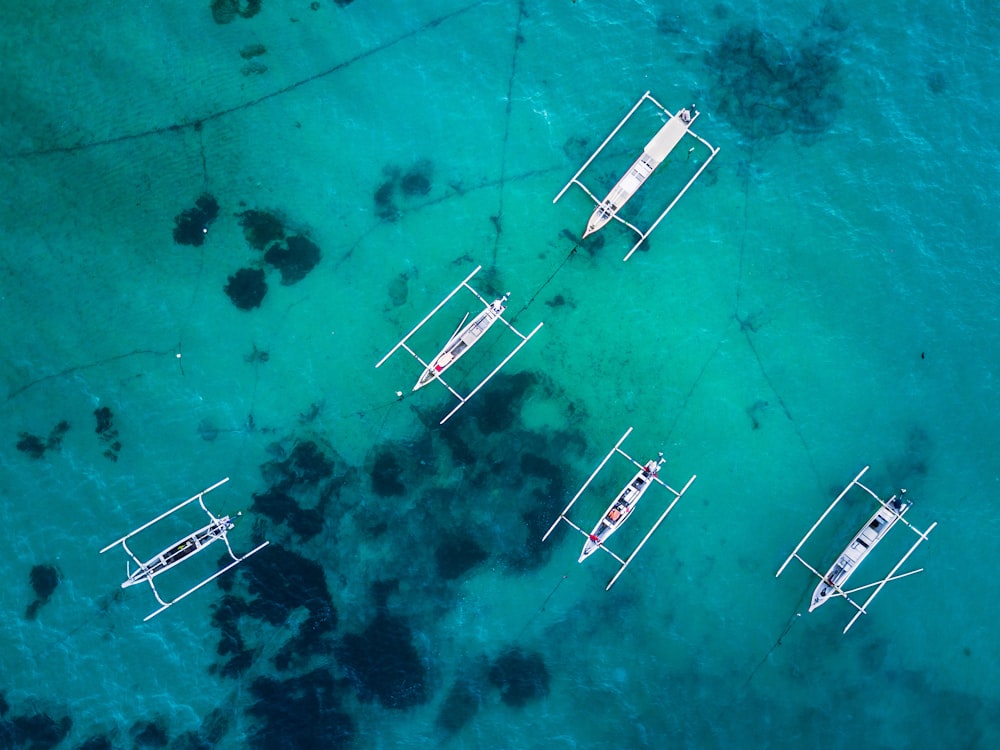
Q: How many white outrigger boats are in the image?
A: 5